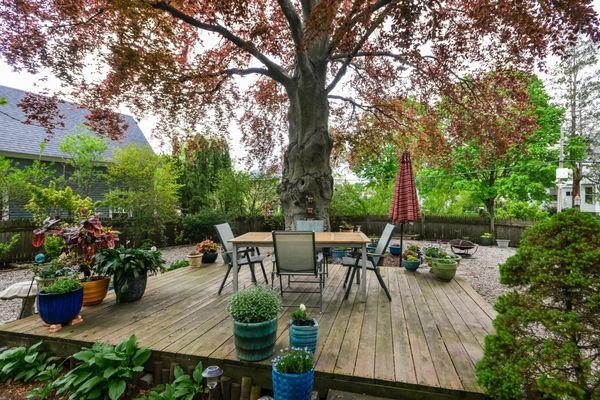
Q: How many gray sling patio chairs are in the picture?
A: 4